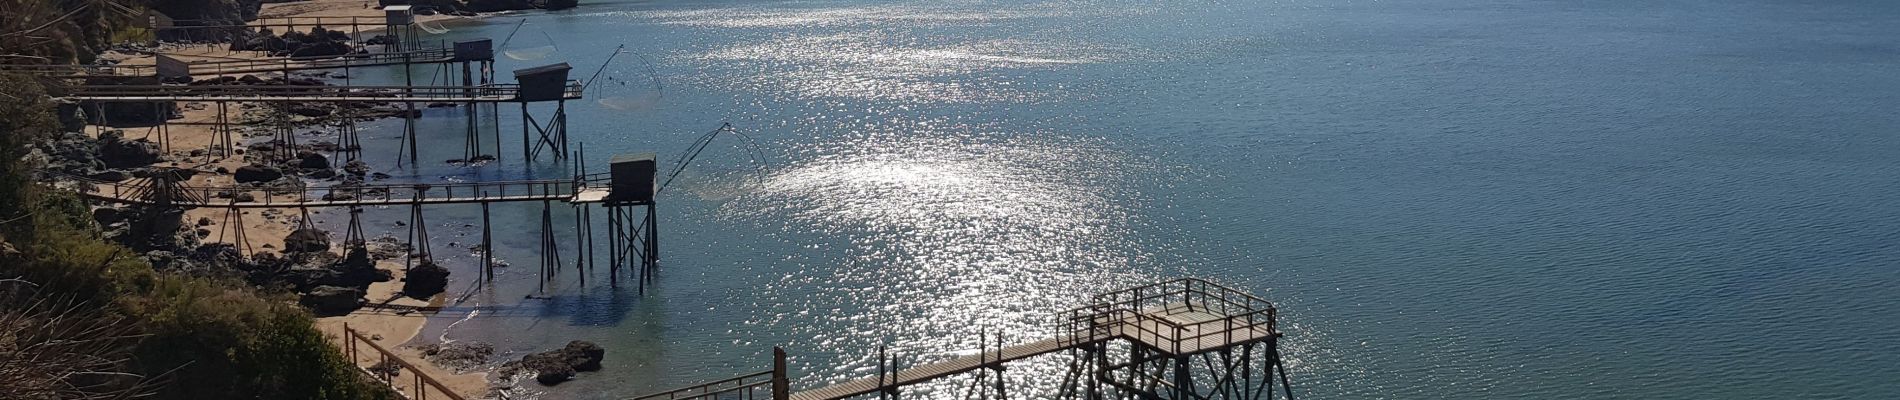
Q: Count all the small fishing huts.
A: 4